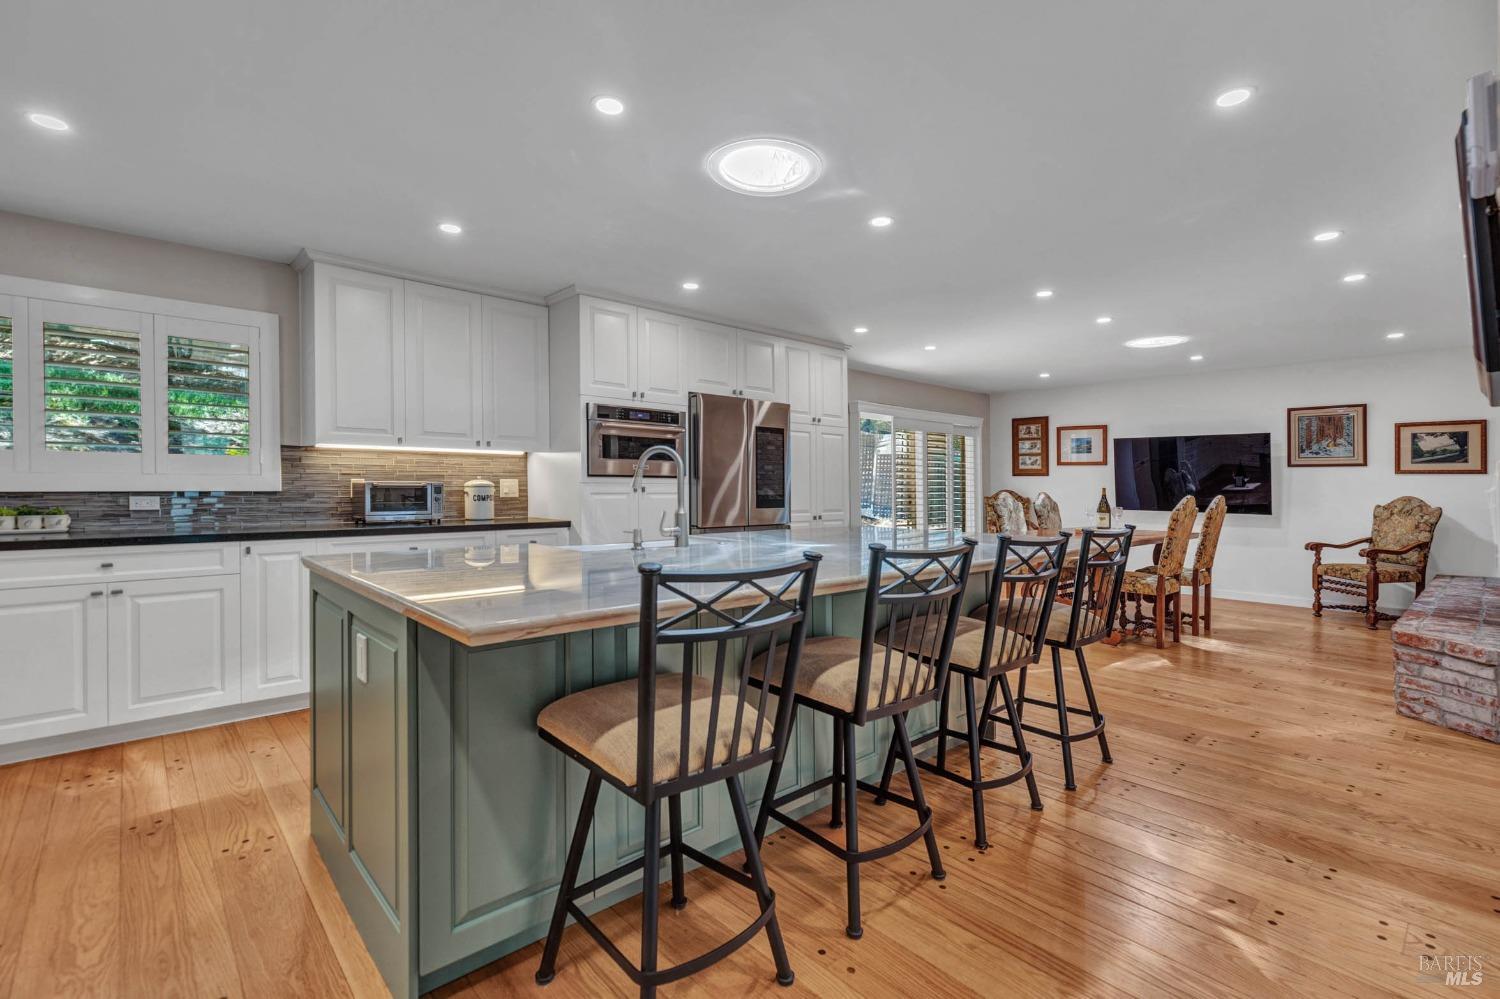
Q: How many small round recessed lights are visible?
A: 15